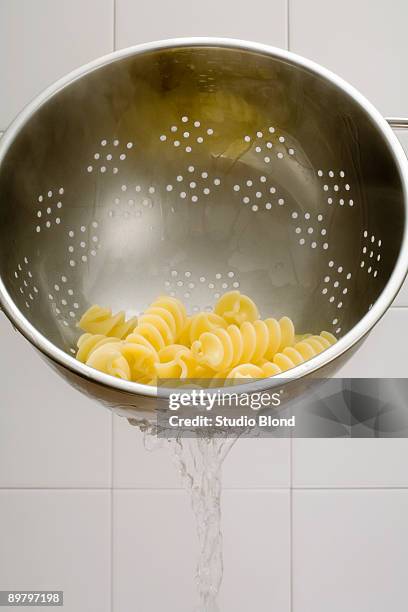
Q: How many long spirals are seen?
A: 3